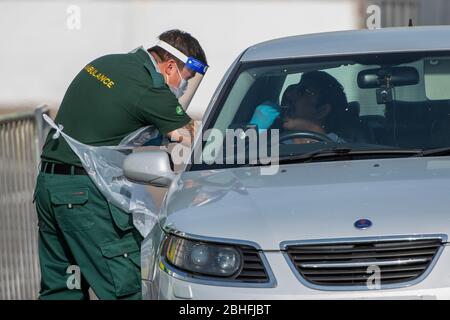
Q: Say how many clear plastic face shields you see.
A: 1